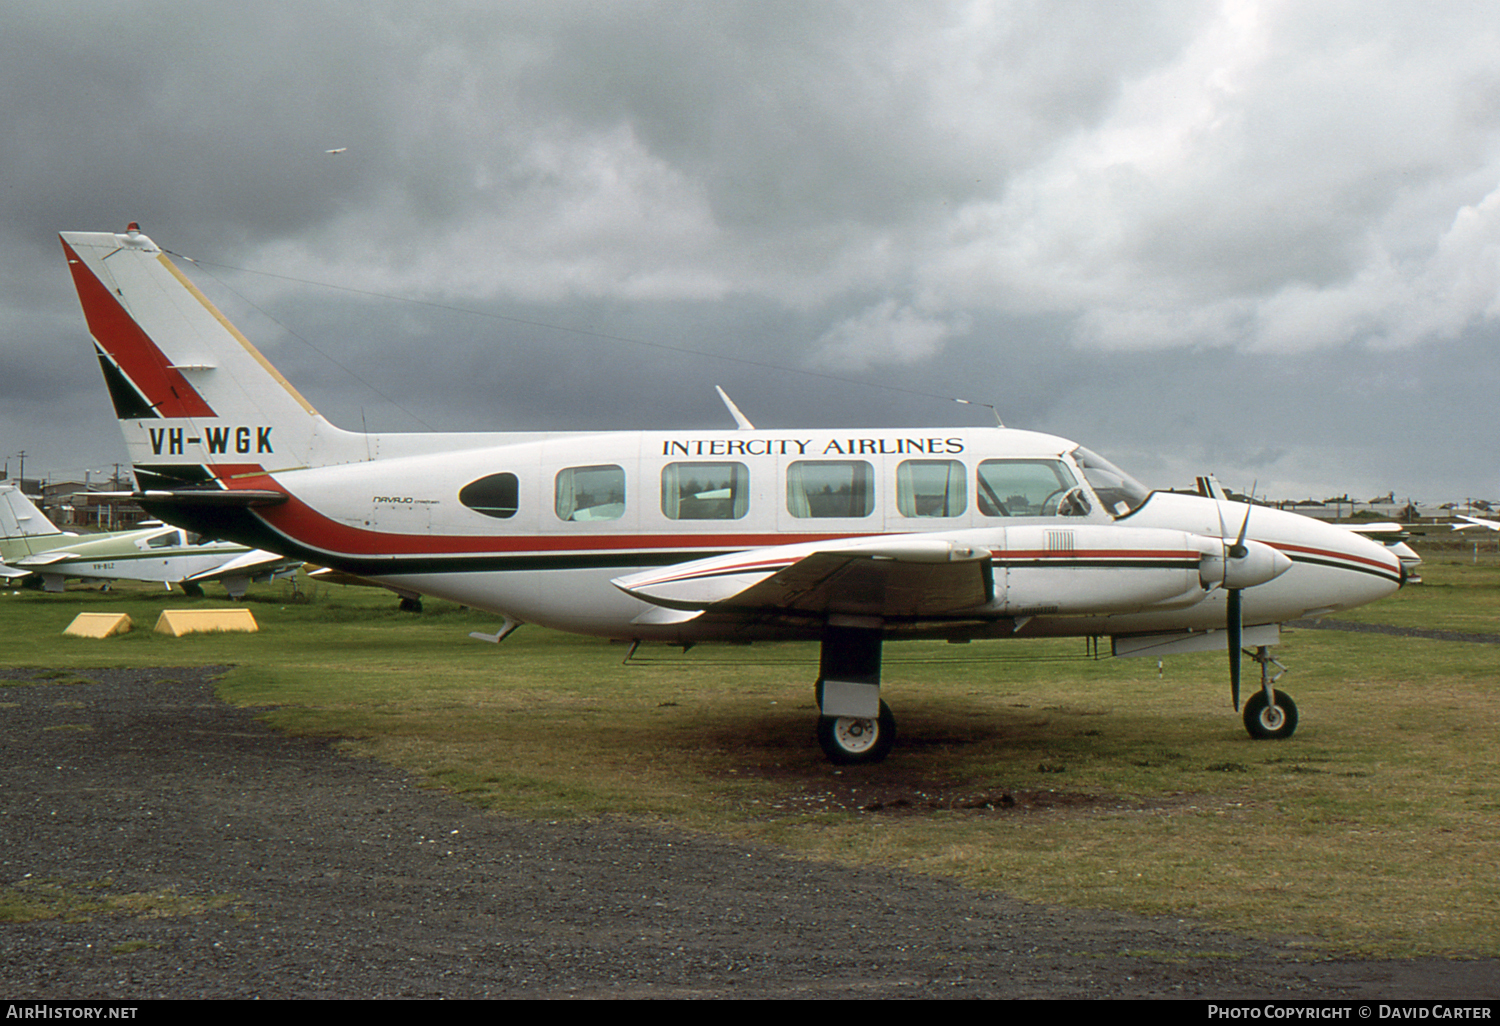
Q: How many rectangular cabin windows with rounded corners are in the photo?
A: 4